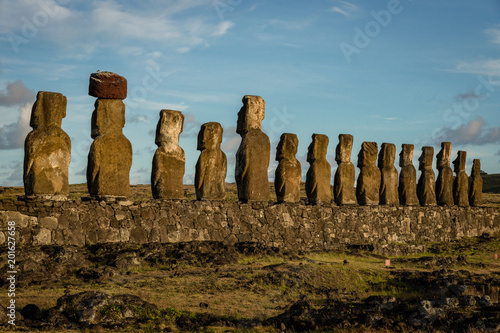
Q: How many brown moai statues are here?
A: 15